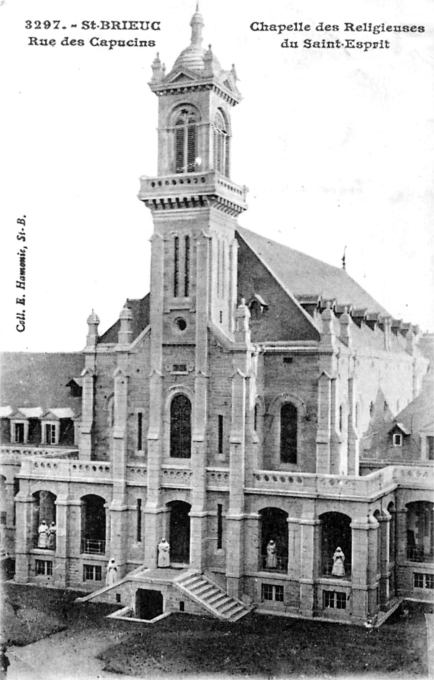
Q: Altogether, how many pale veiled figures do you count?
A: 6